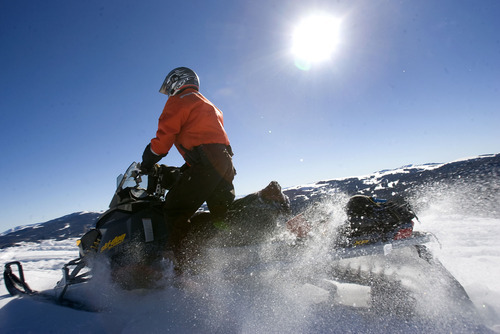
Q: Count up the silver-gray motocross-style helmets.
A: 1